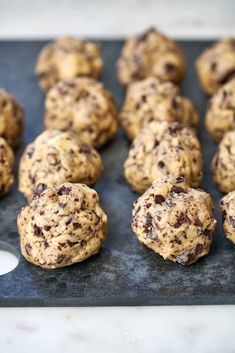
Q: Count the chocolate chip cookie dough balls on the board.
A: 14